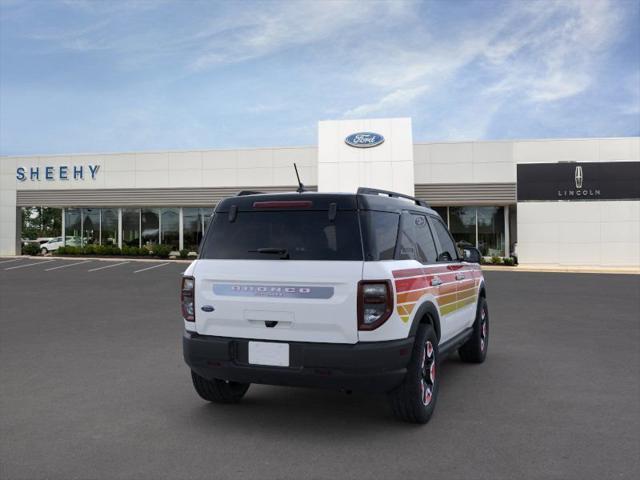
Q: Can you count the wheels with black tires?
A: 3